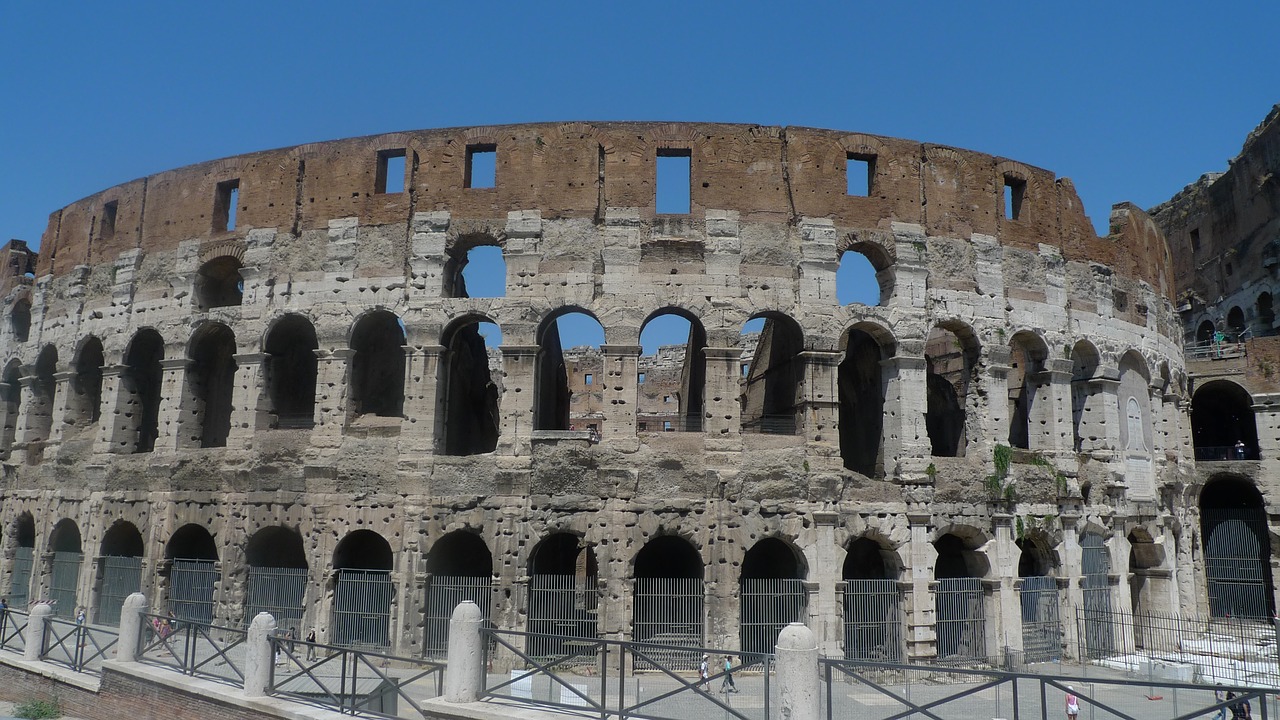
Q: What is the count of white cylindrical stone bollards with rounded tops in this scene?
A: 5